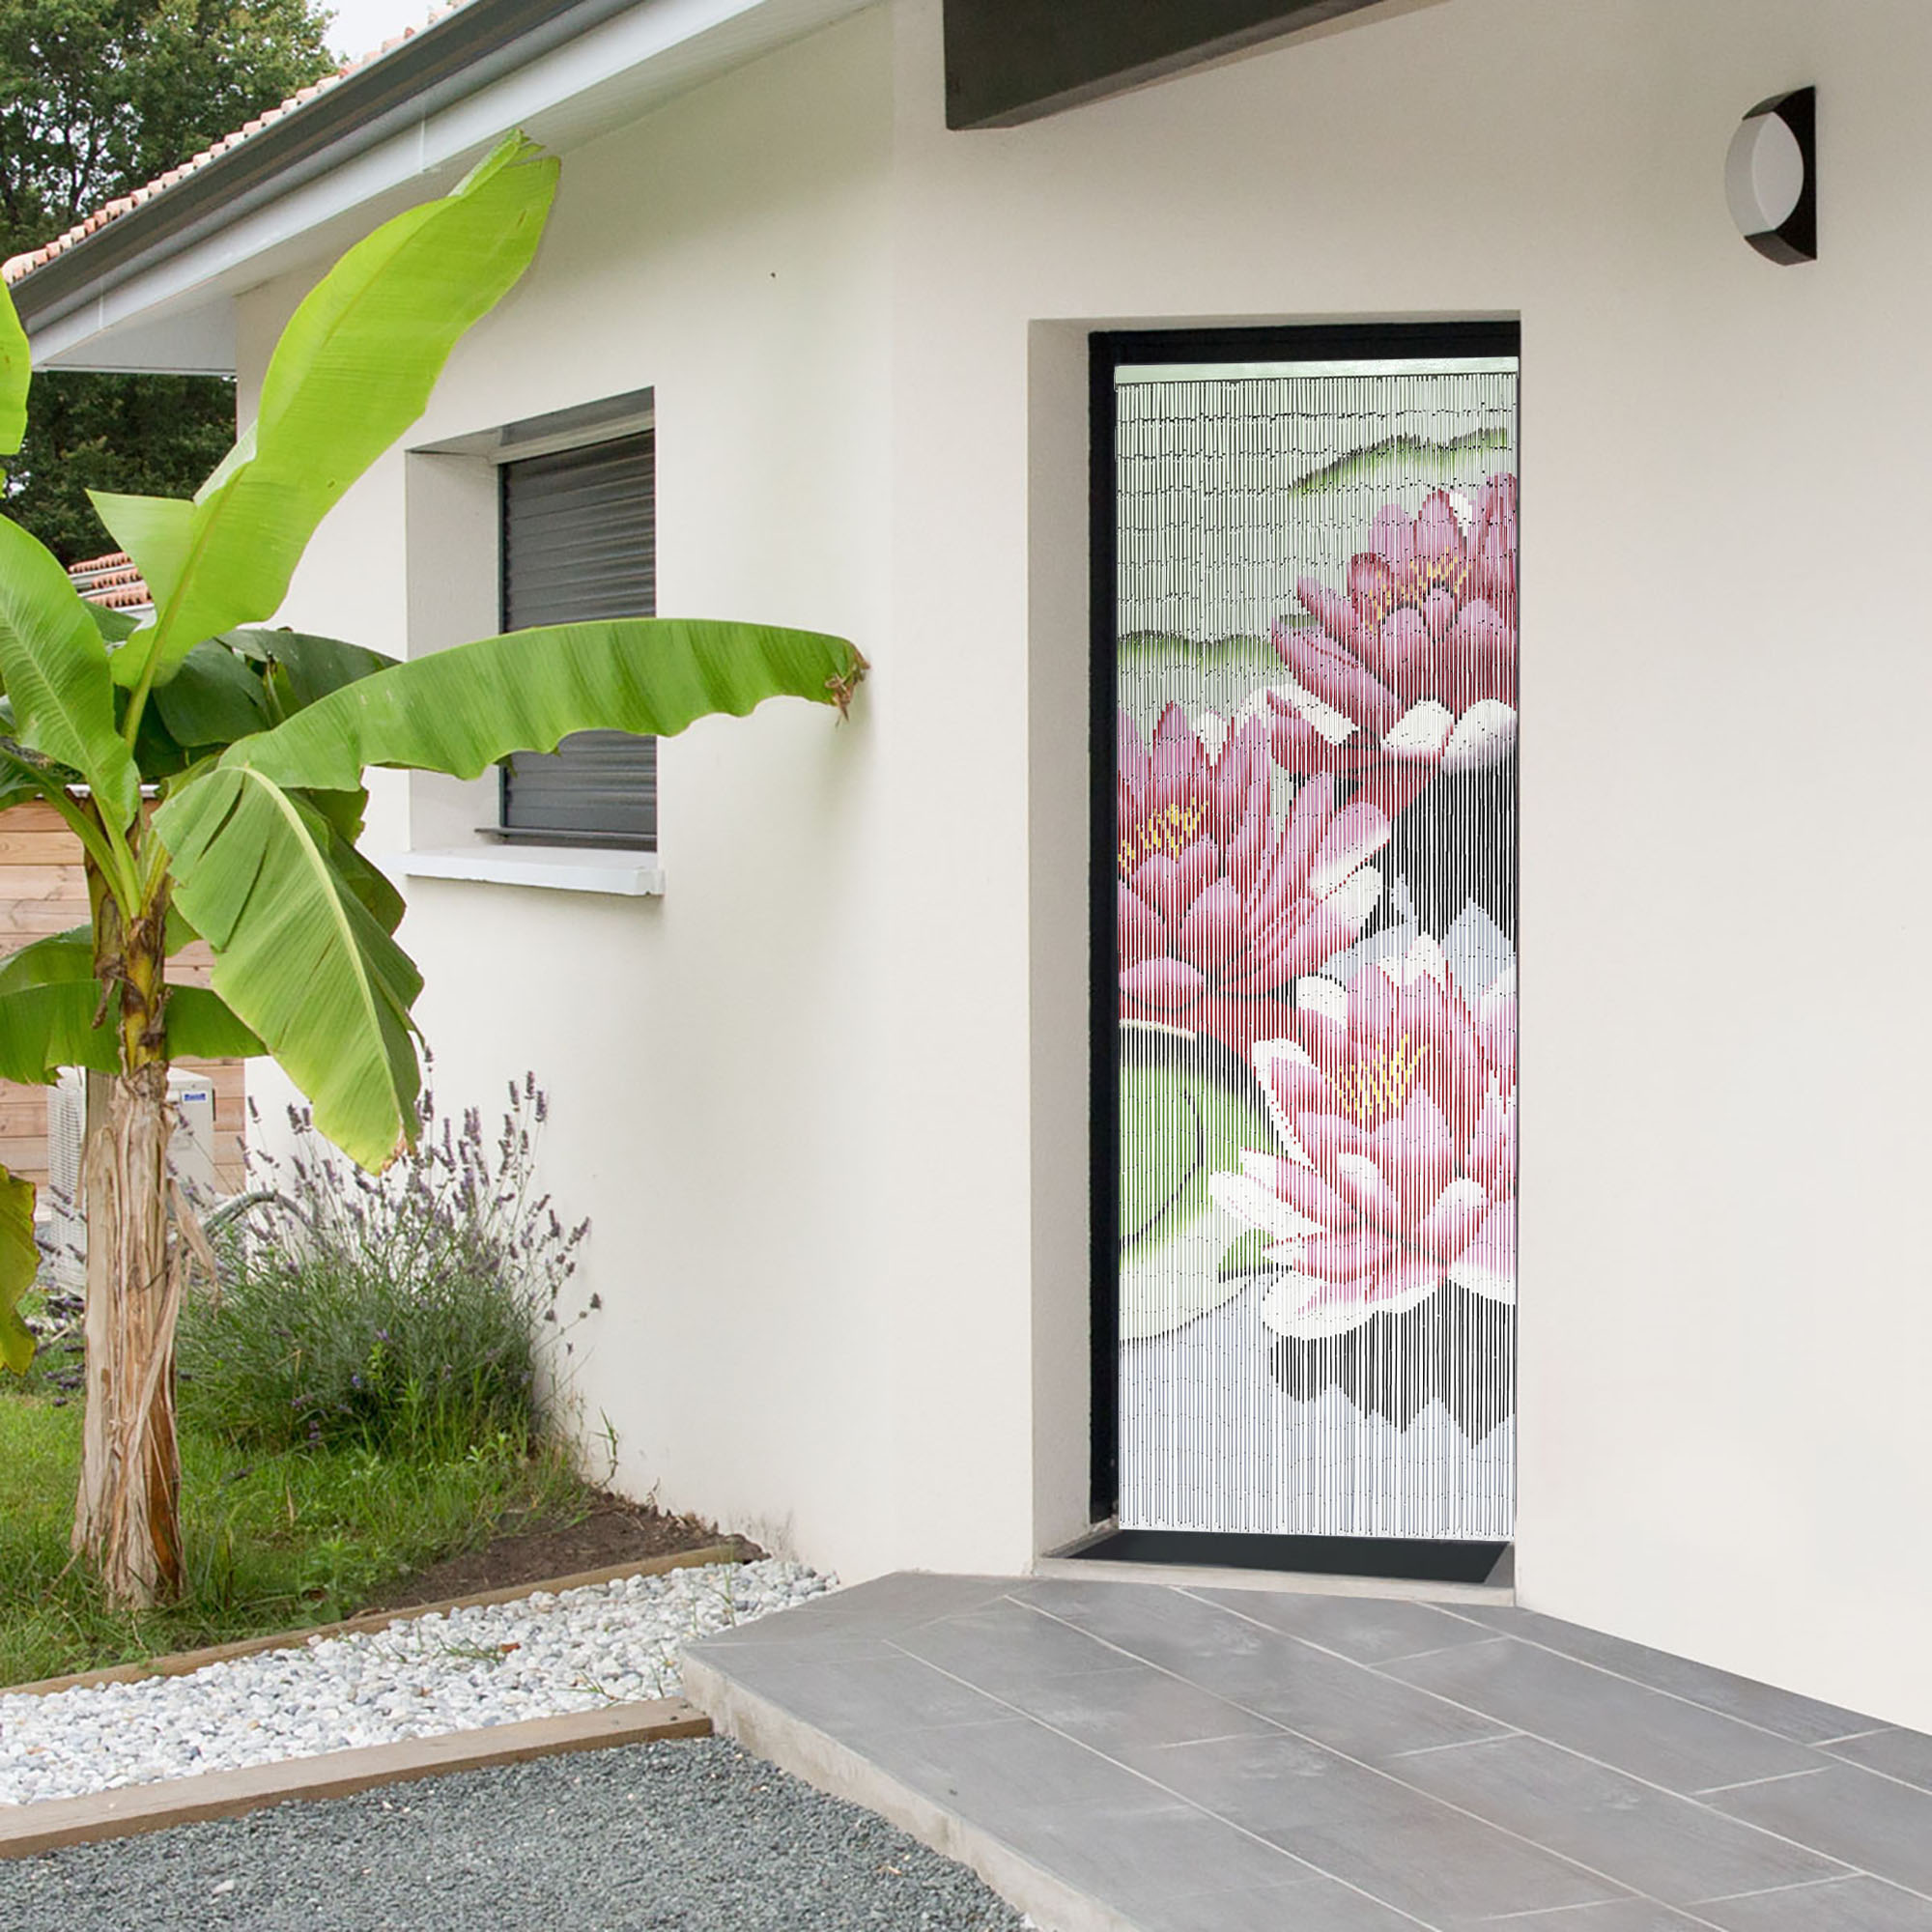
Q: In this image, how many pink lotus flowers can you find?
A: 3